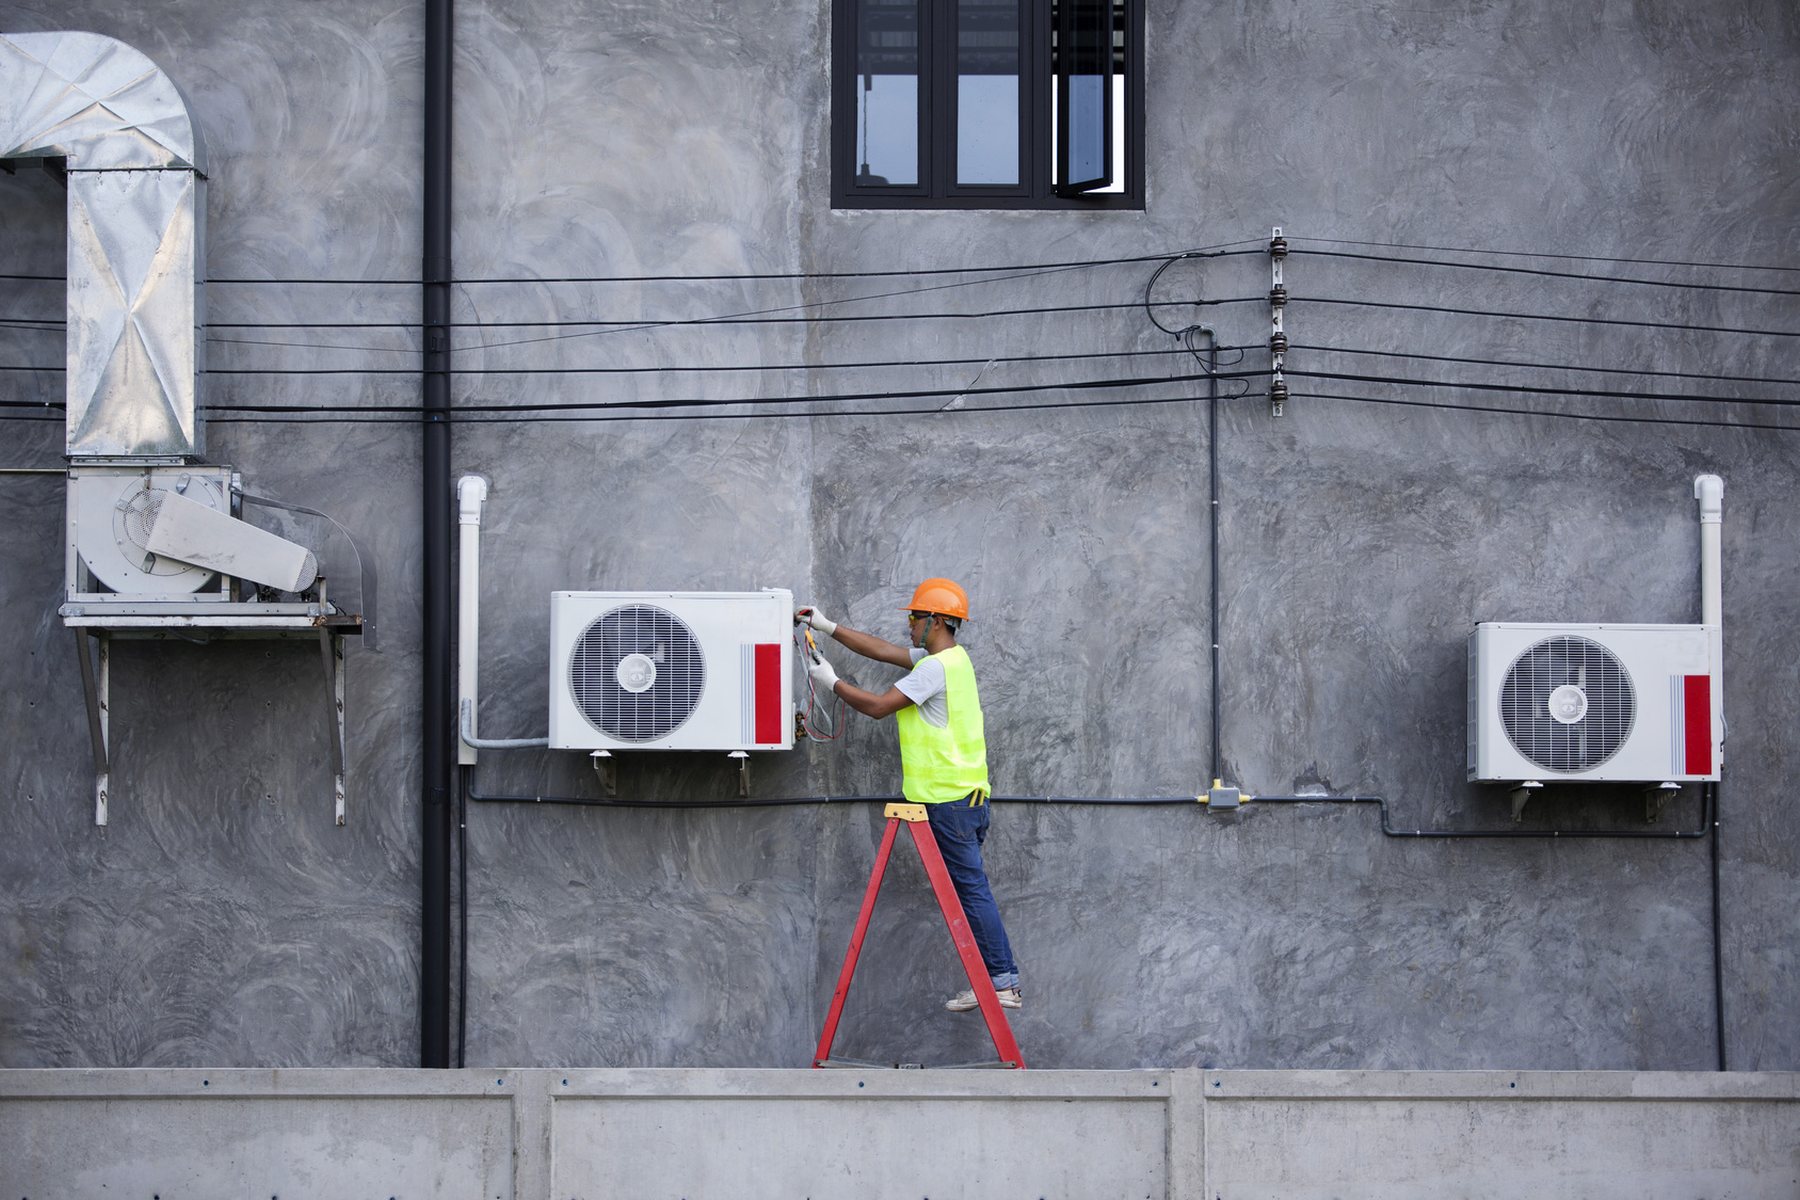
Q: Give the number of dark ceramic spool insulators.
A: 4